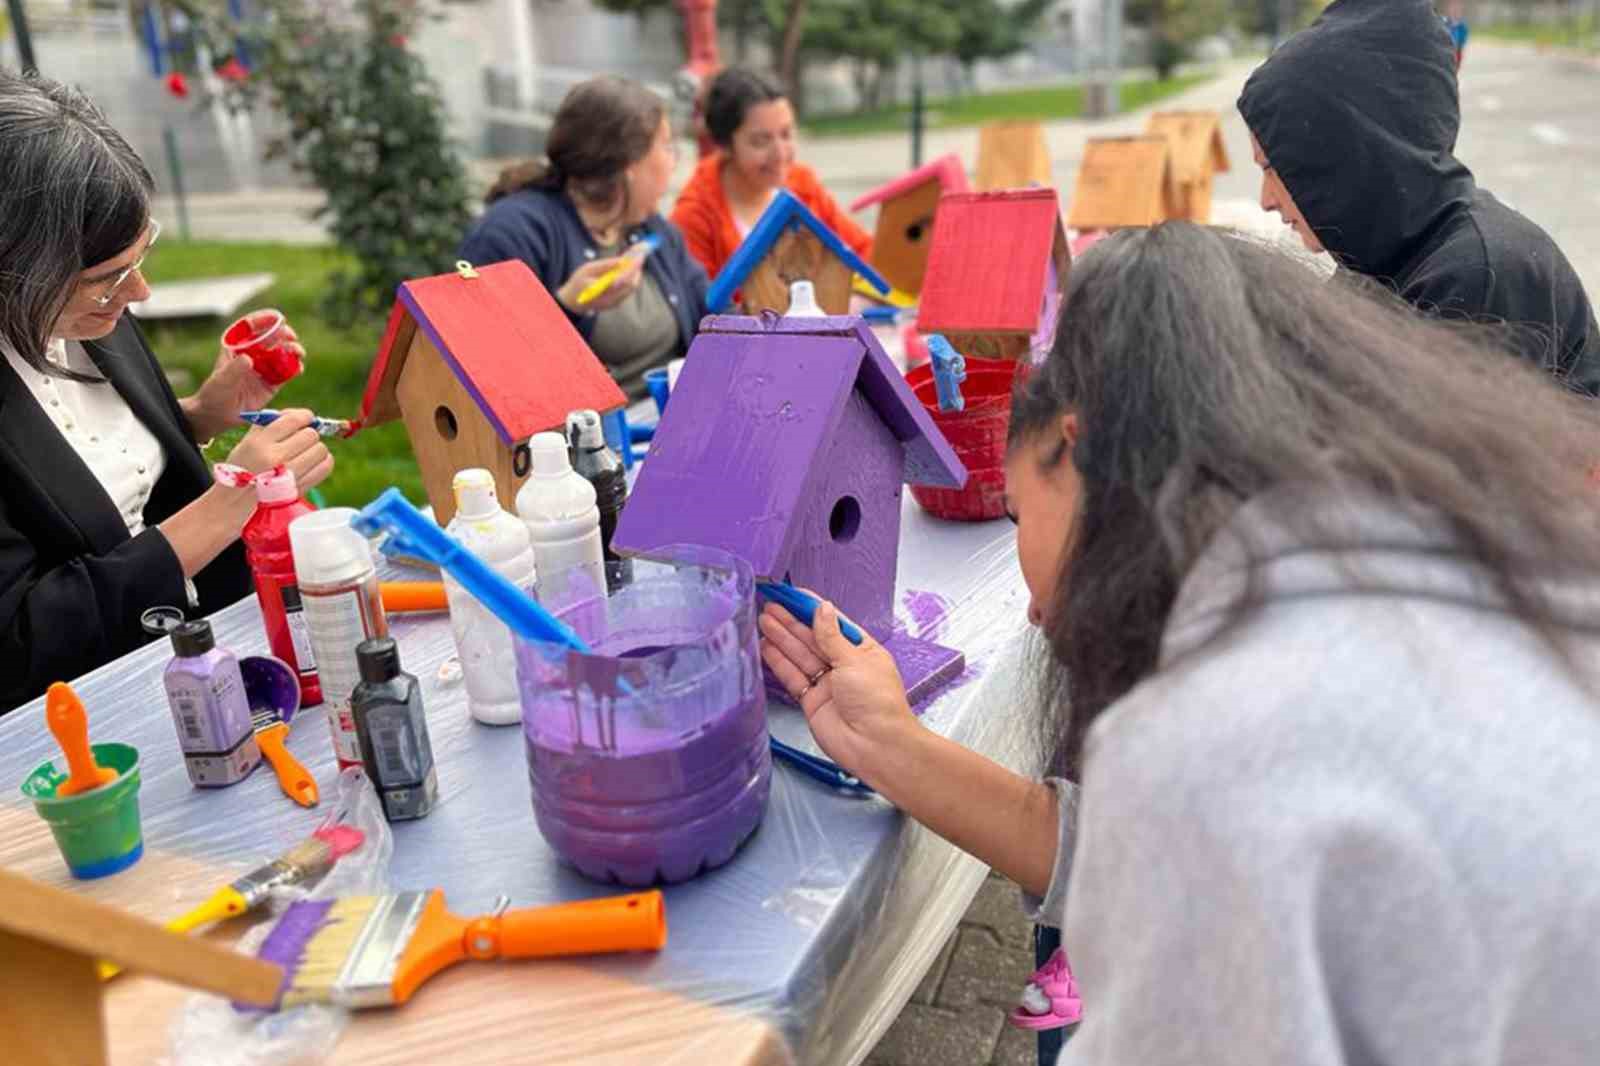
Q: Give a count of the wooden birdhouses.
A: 9